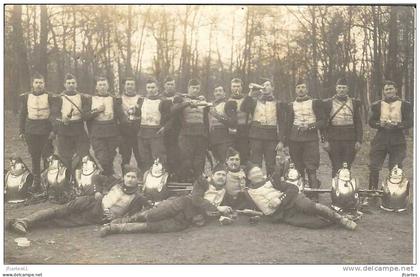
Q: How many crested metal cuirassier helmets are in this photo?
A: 7